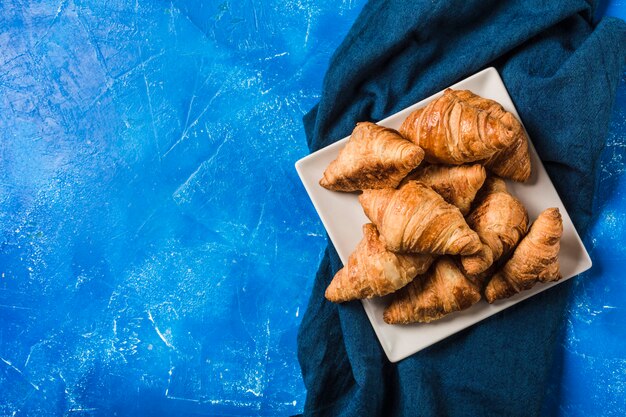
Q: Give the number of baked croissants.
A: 9